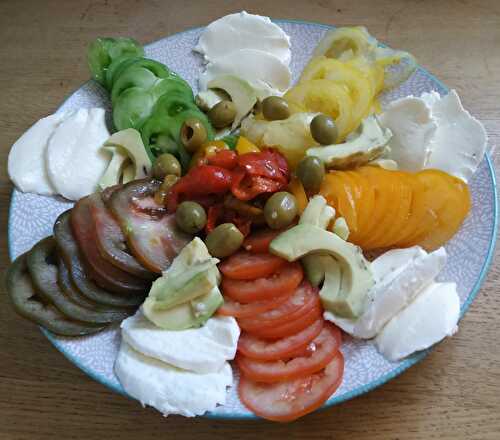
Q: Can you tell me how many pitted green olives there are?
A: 9